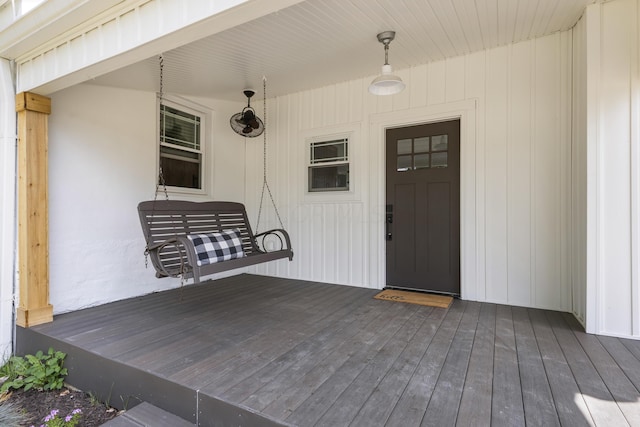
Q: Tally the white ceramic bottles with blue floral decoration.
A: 0